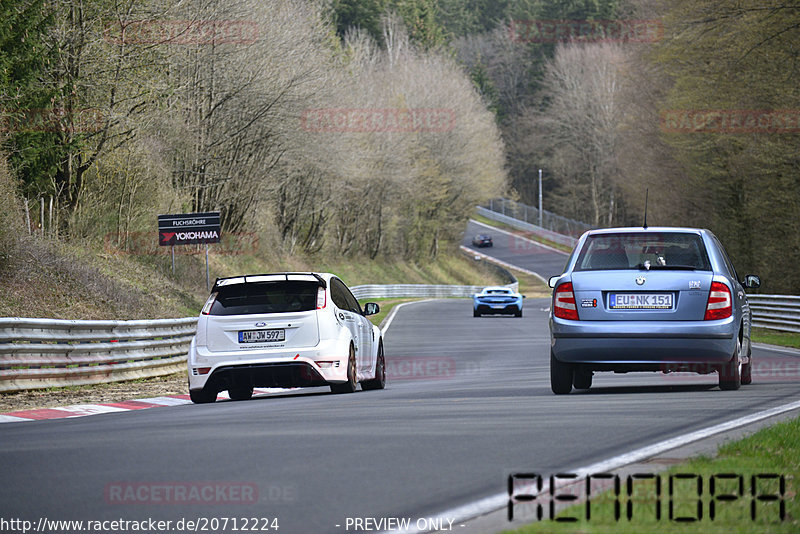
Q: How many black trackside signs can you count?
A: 1